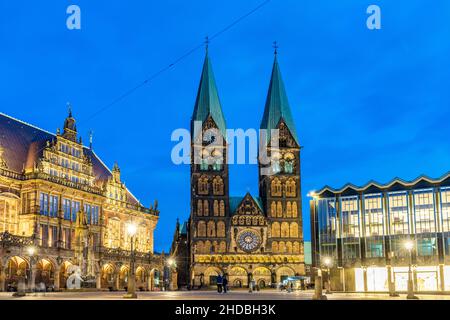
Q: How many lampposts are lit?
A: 5